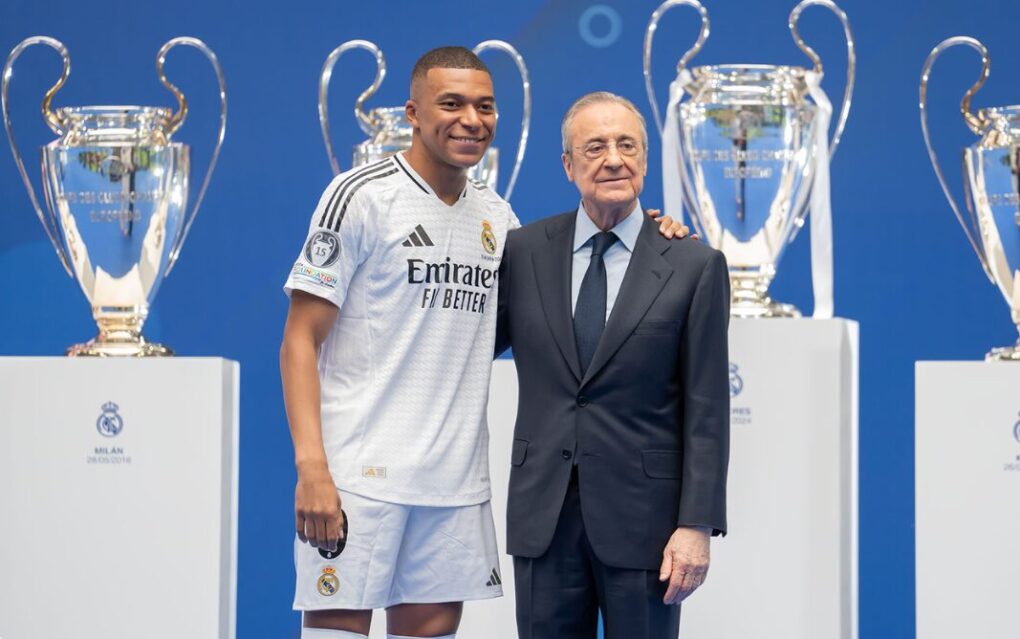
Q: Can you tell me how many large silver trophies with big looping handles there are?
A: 4